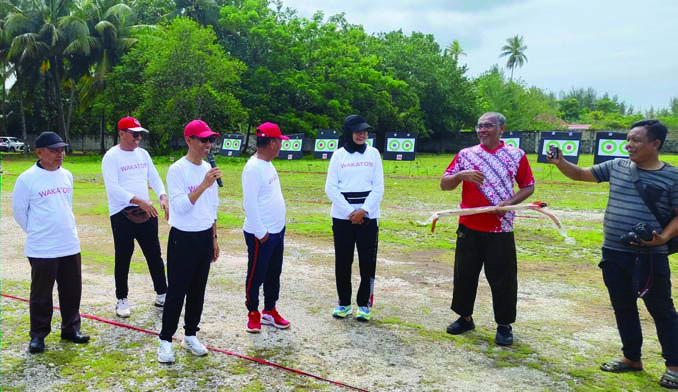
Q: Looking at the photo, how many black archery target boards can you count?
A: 8